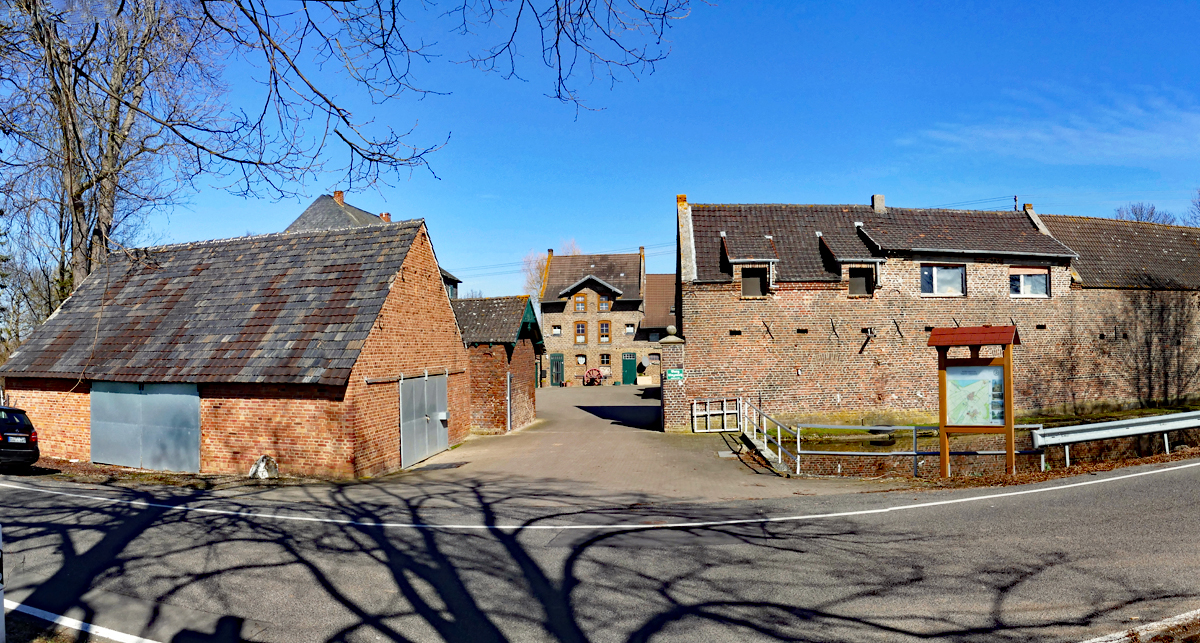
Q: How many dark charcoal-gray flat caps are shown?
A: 0